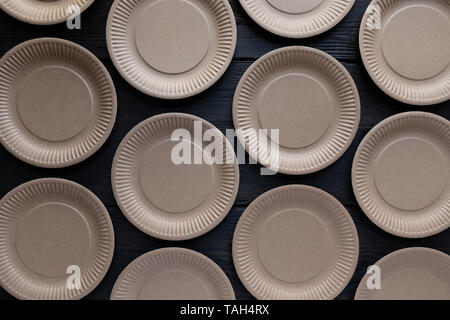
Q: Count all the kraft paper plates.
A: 12